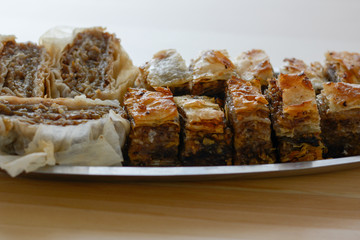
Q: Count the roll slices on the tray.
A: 3